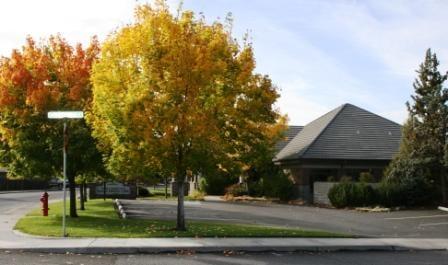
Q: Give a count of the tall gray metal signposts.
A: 1